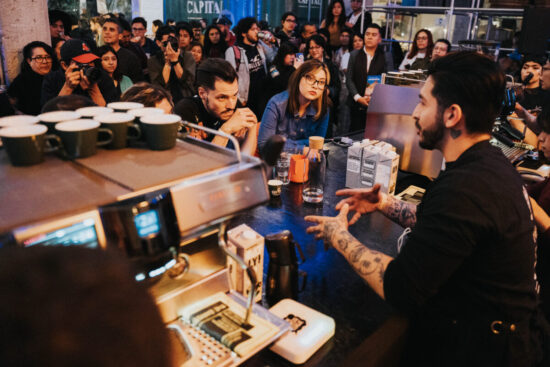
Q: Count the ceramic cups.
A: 9